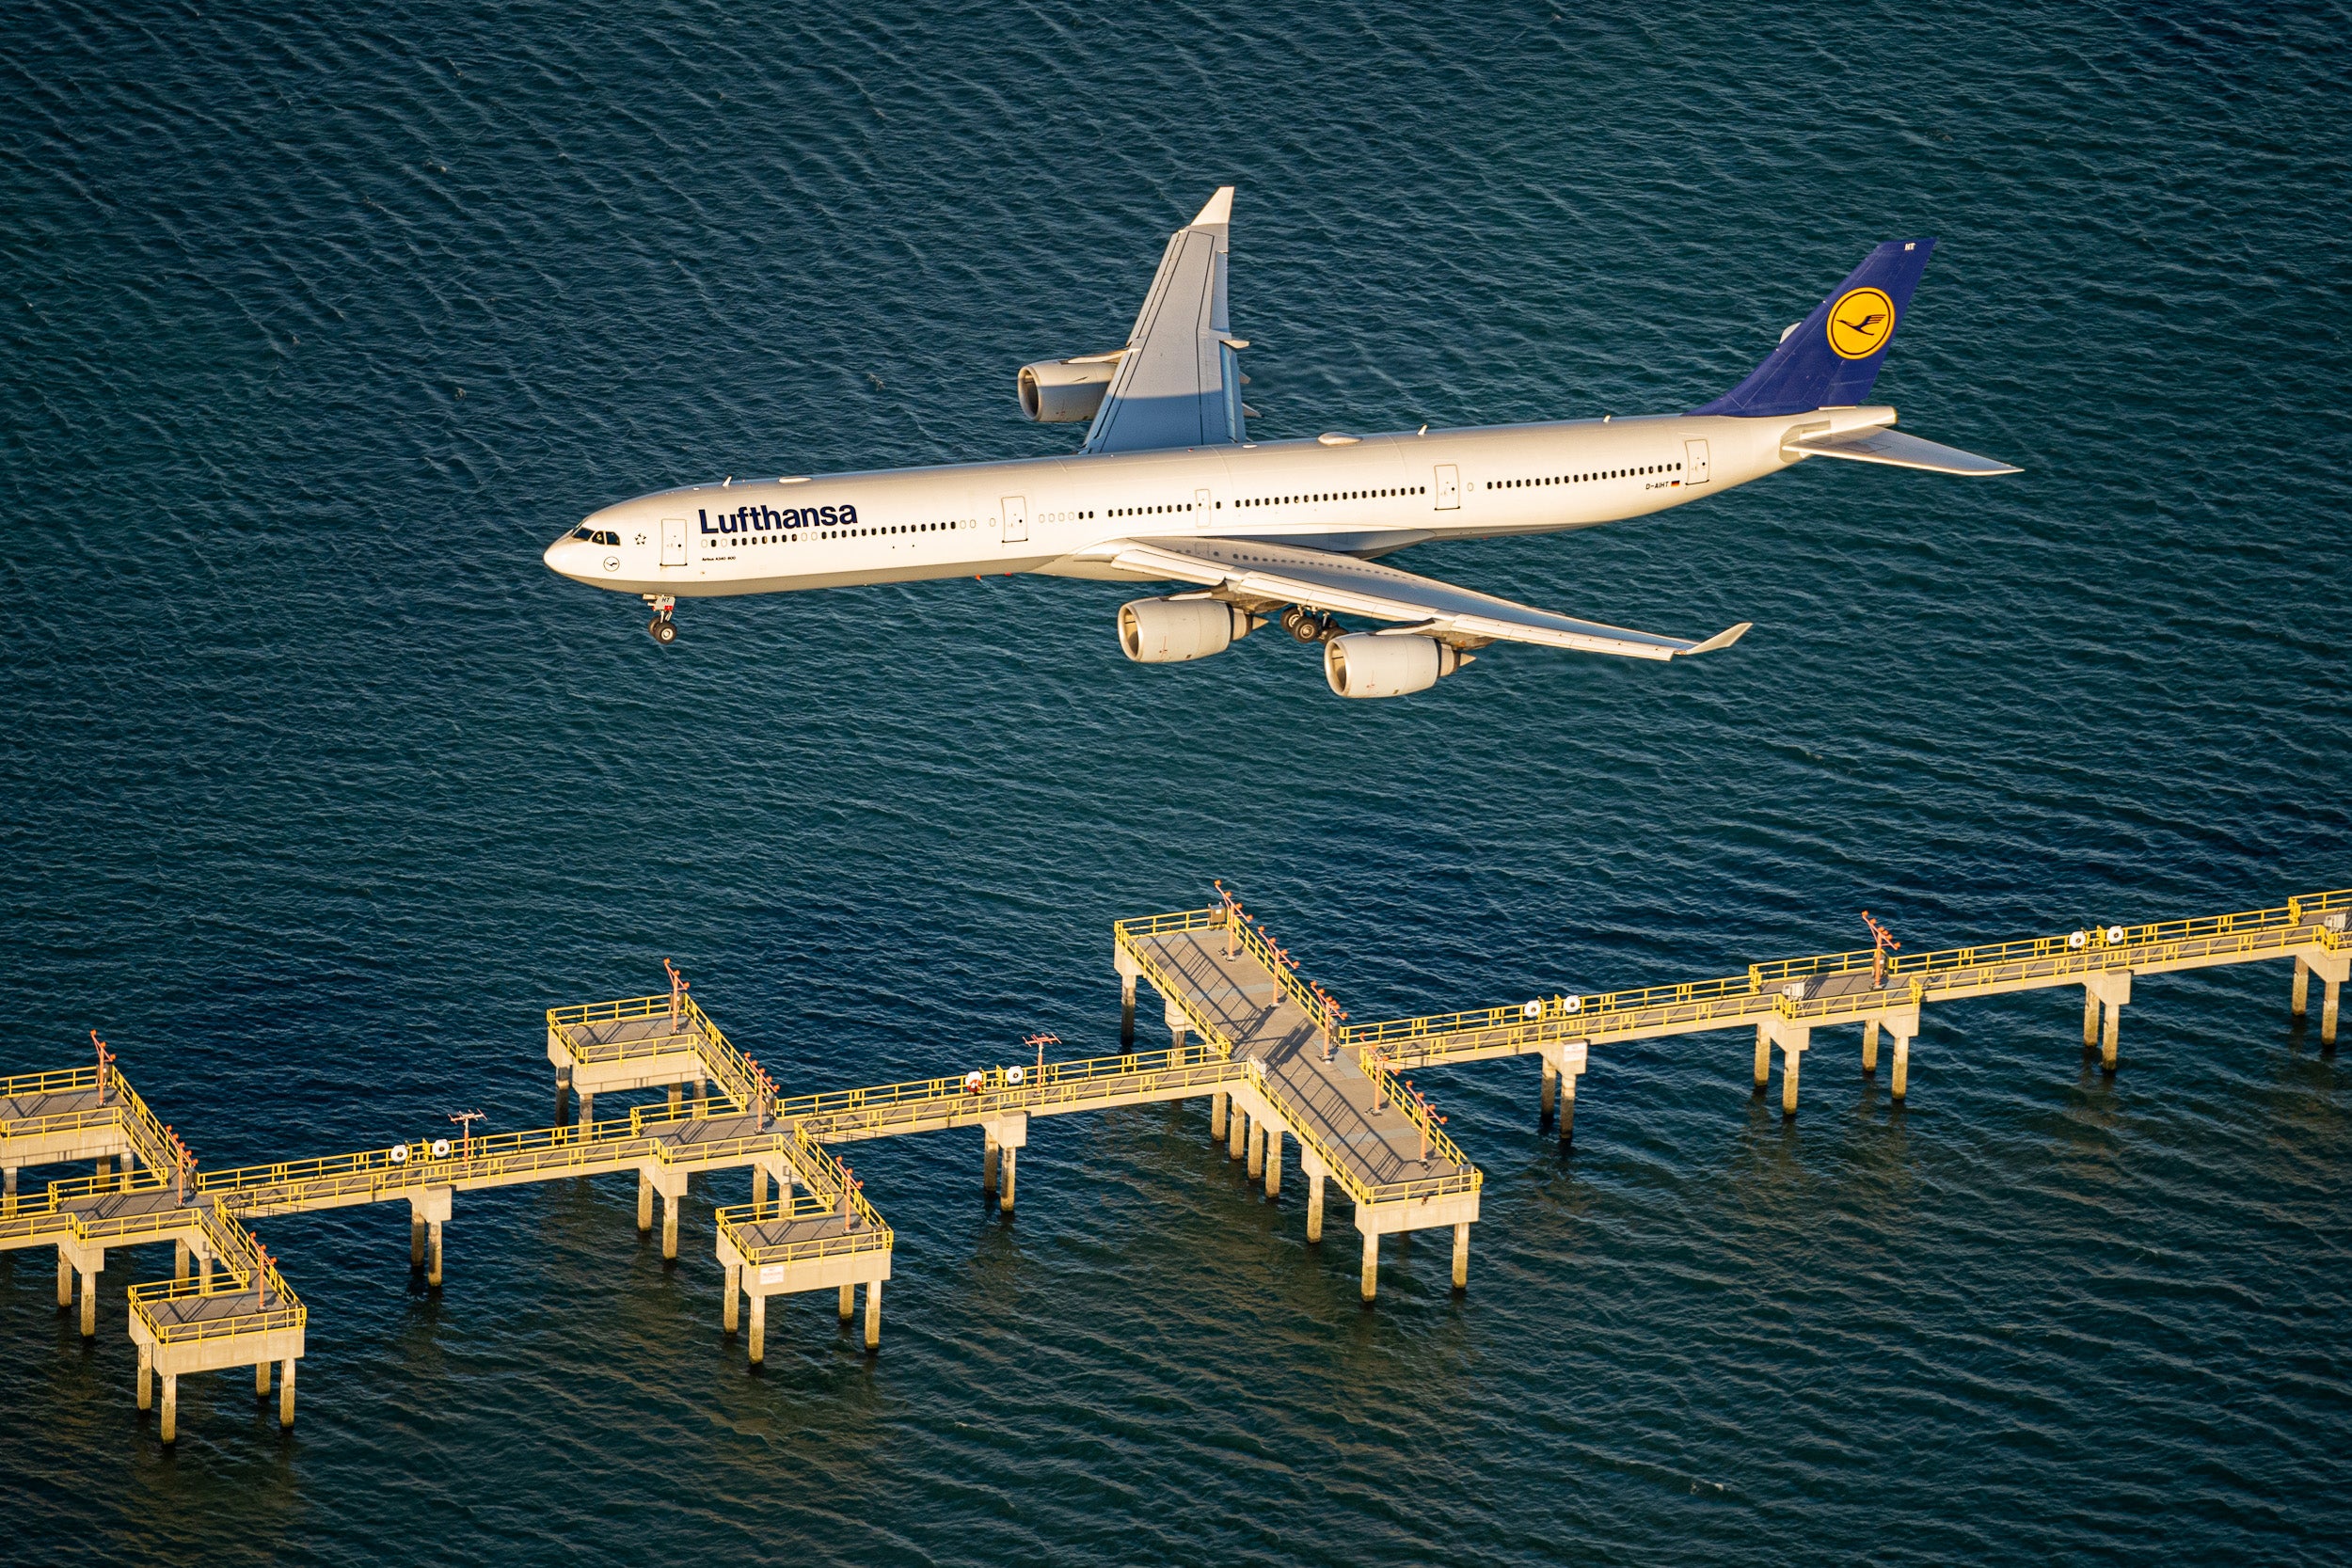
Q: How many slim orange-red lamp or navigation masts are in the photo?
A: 14